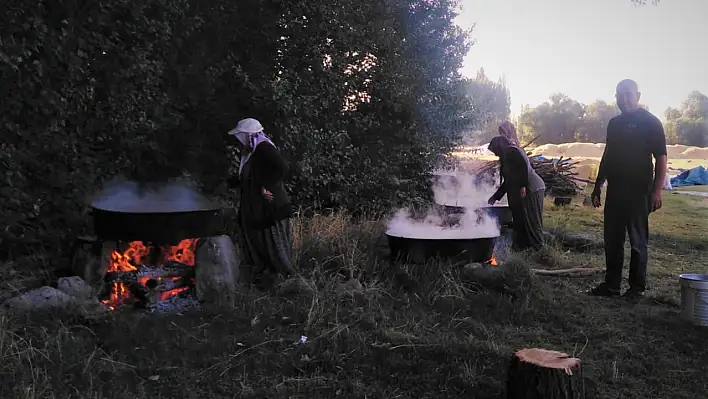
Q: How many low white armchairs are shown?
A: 0